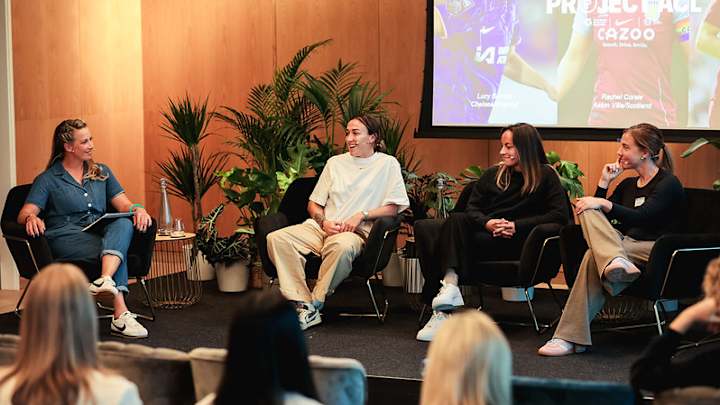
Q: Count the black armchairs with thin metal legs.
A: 4